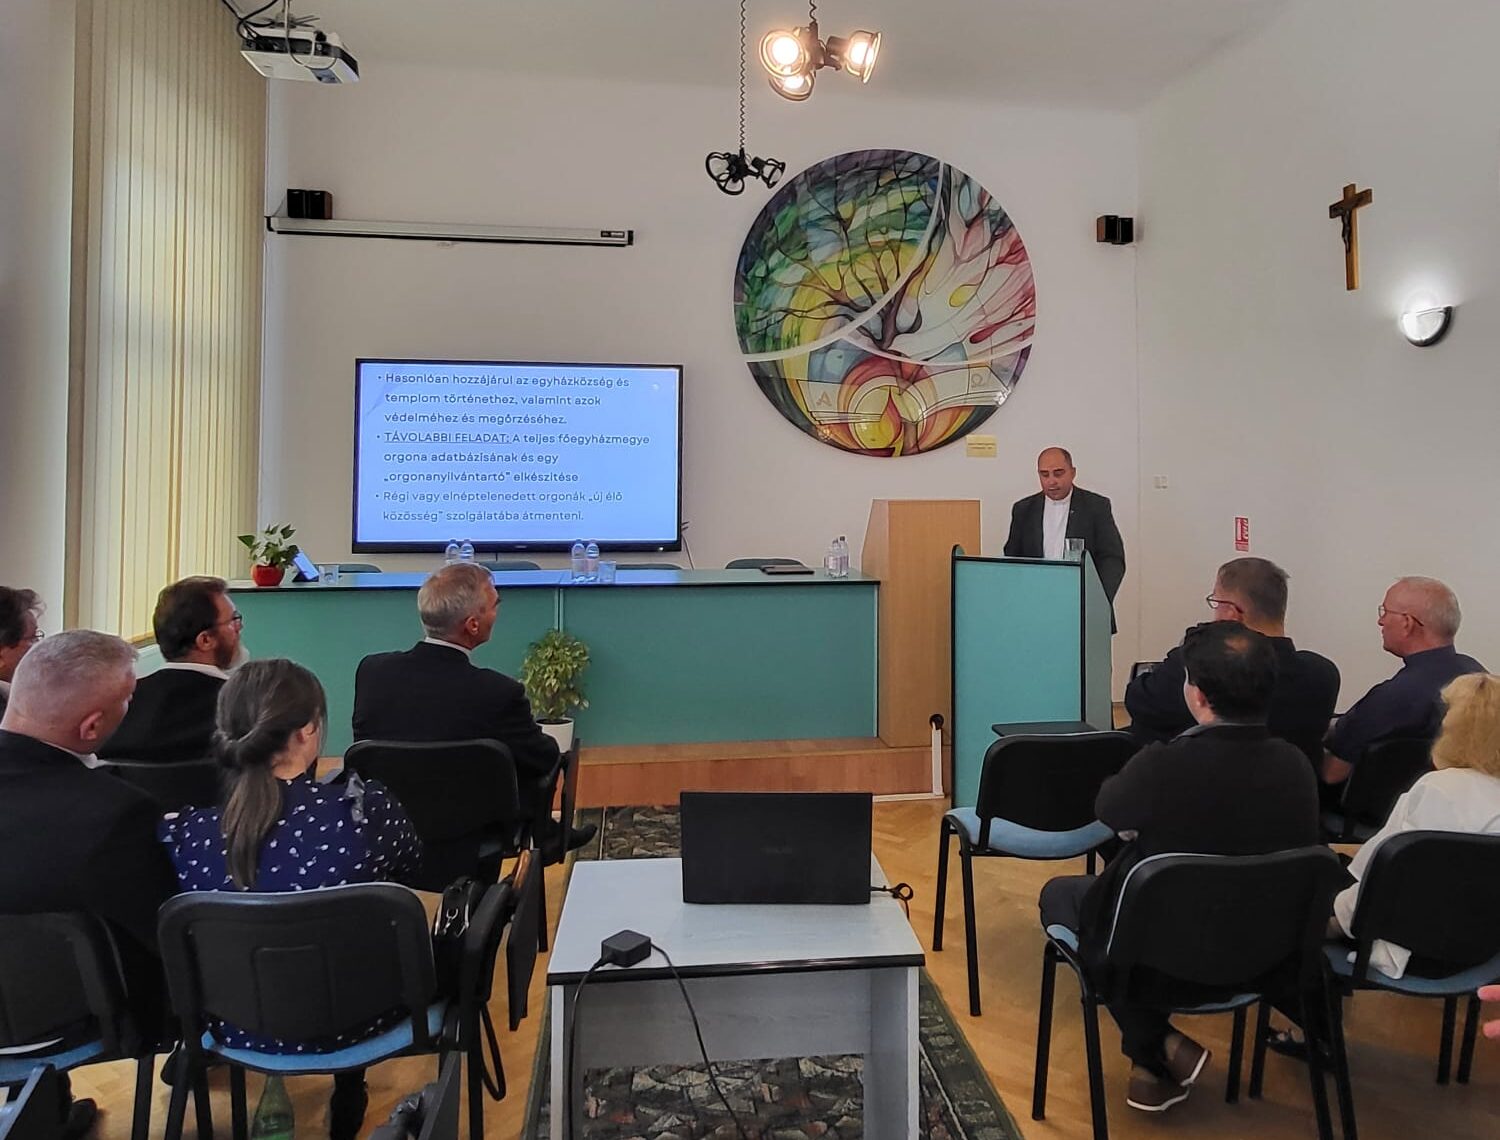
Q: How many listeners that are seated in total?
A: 9